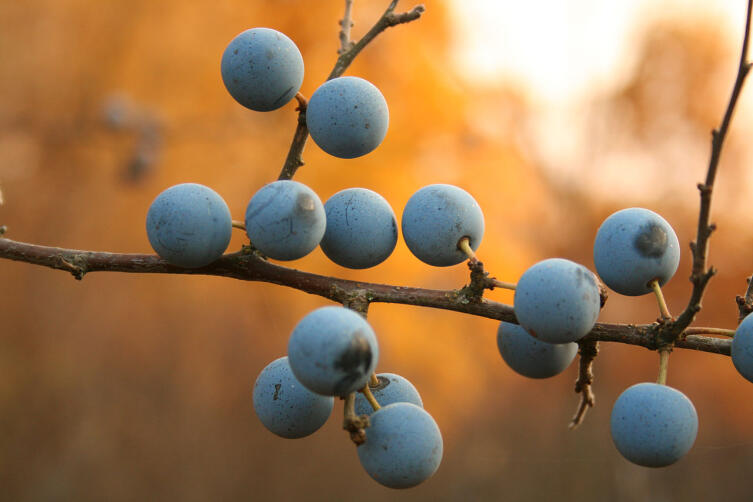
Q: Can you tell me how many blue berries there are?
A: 15